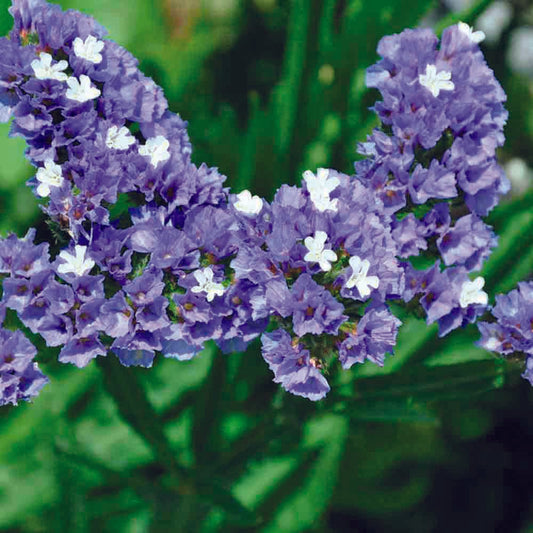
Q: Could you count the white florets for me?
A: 15